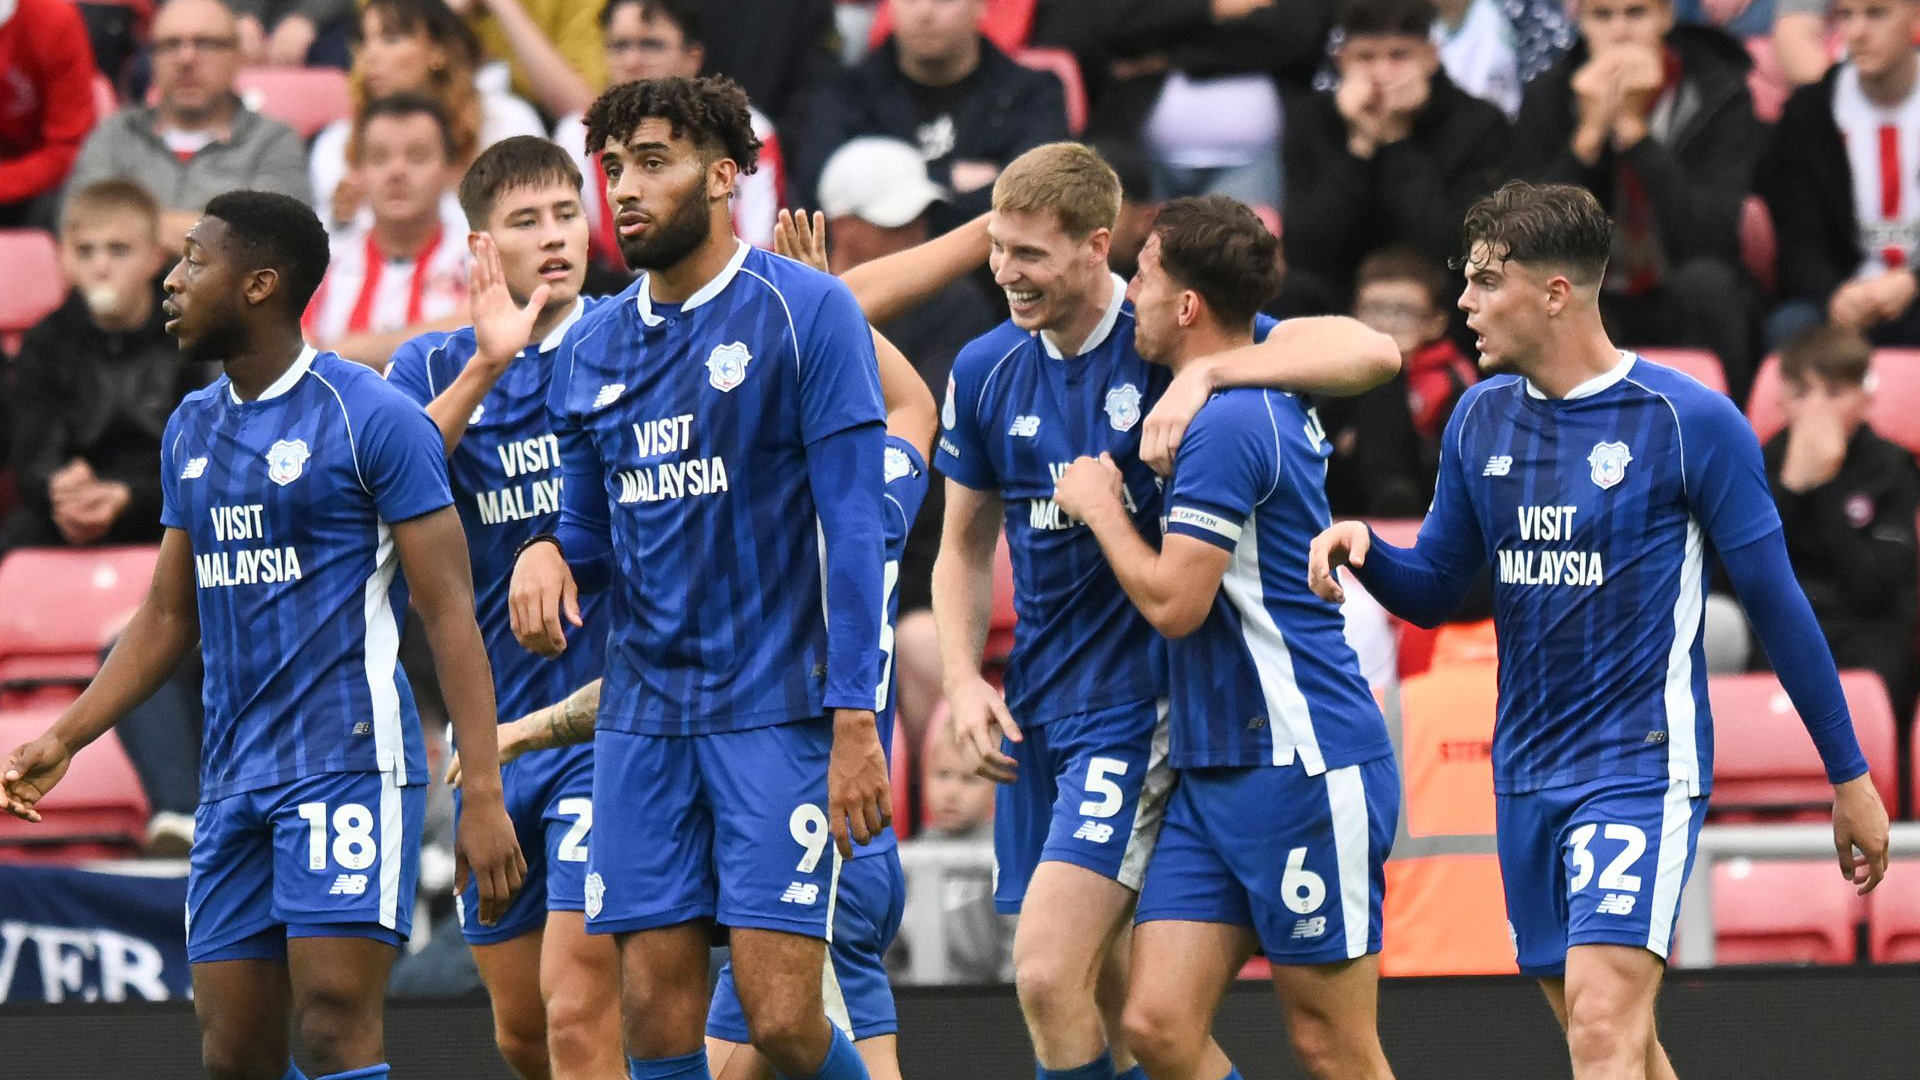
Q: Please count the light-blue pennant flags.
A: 0